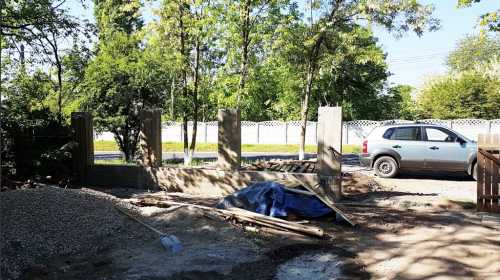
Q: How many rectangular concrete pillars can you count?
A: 4